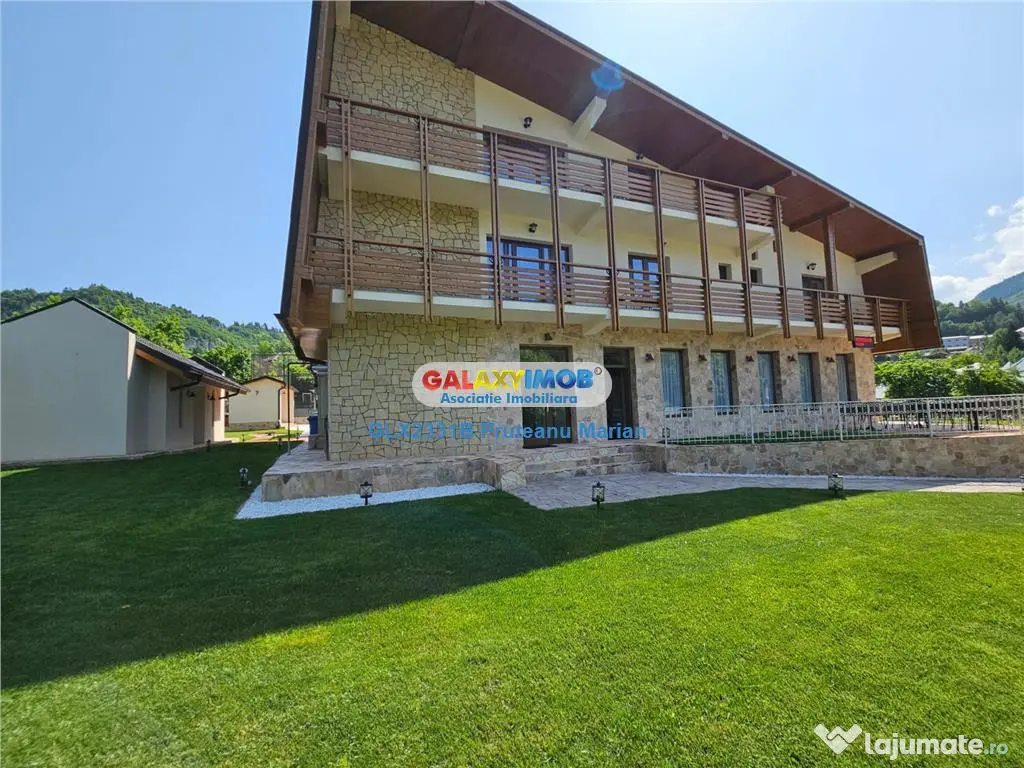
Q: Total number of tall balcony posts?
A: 9